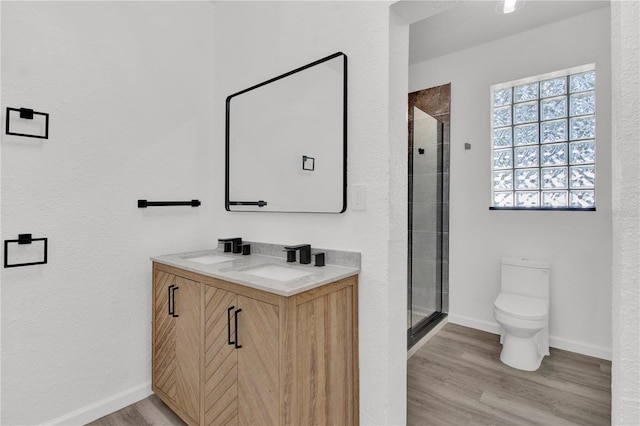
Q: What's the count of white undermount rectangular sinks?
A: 2